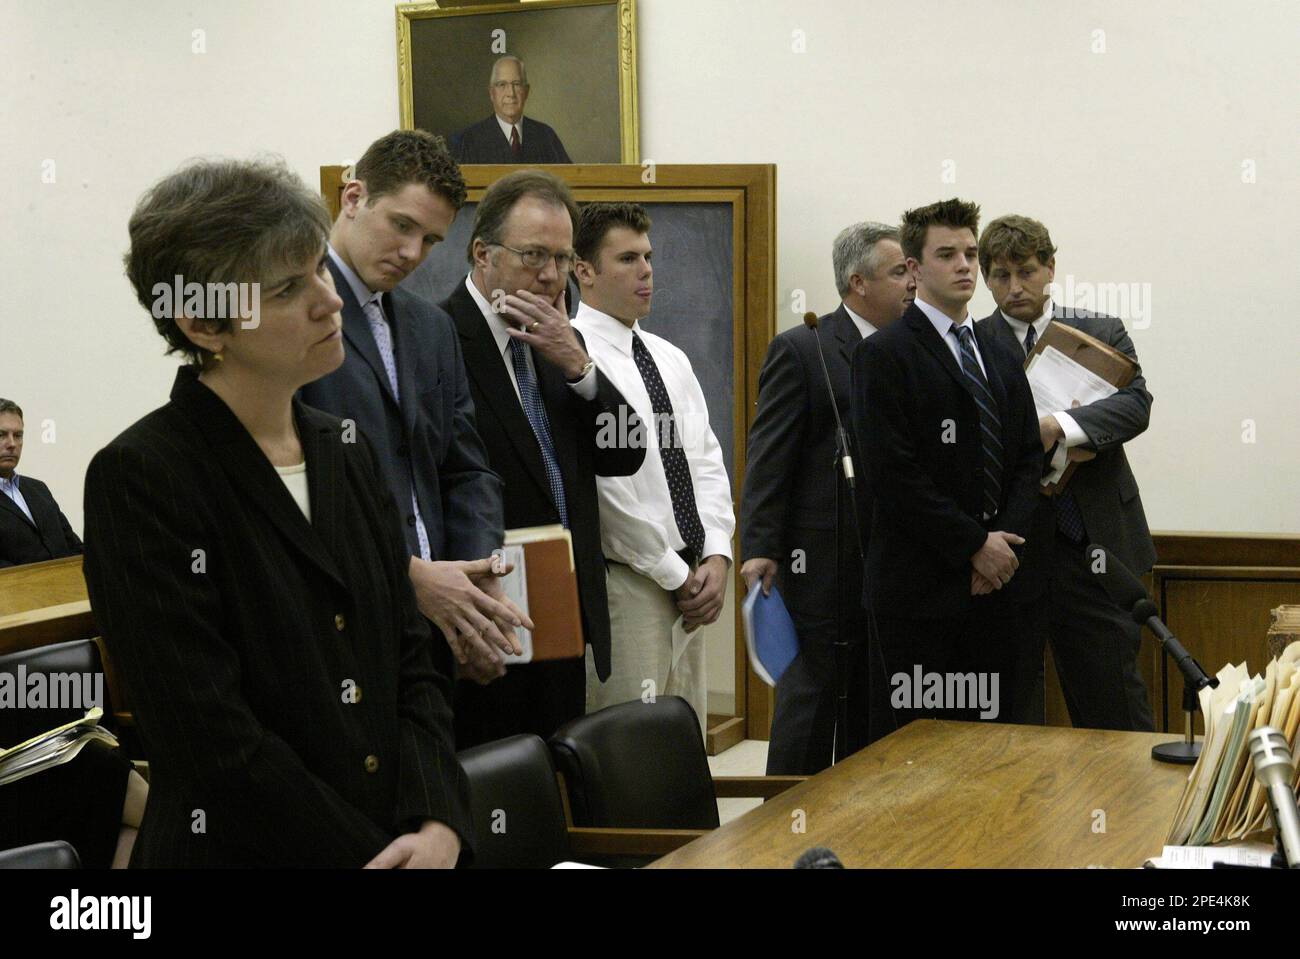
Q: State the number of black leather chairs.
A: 4